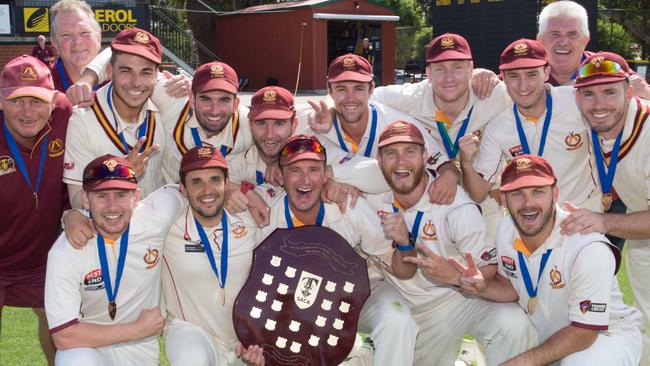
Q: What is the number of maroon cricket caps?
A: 13